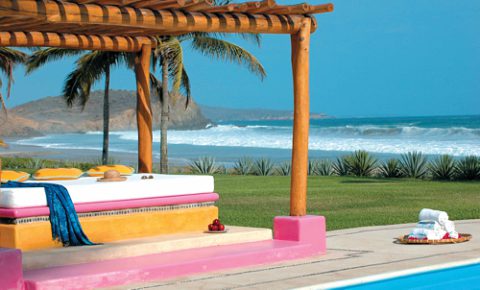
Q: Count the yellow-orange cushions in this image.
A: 3